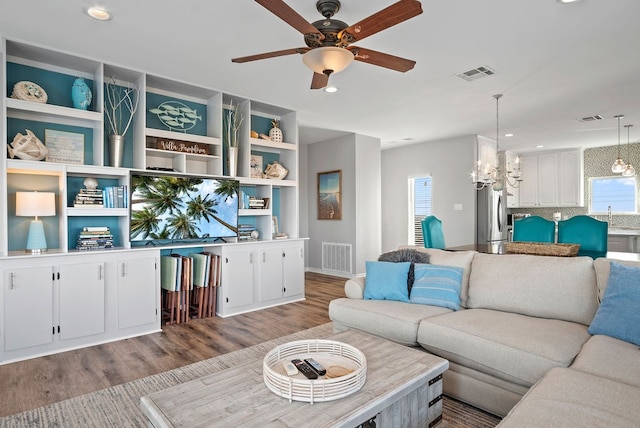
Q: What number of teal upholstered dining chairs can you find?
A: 3